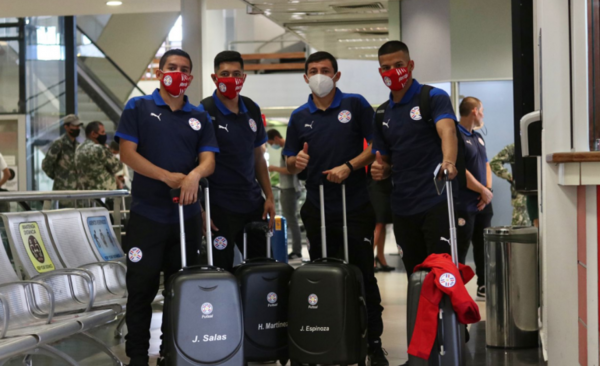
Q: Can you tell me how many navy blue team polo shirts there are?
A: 5